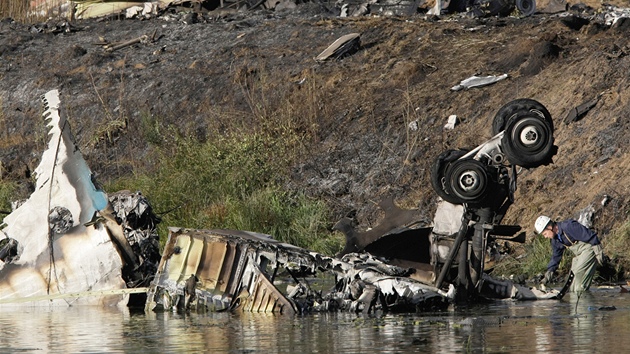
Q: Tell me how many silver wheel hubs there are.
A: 2